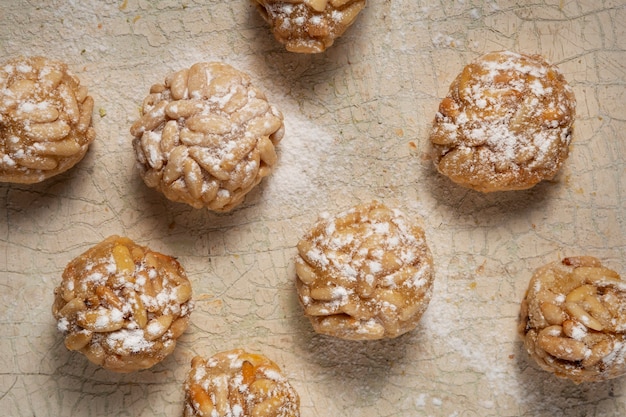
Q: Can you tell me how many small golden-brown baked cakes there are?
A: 8